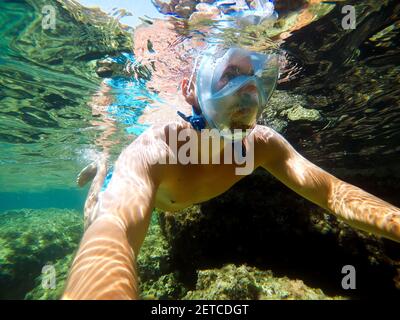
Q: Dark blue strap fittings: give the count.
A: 1